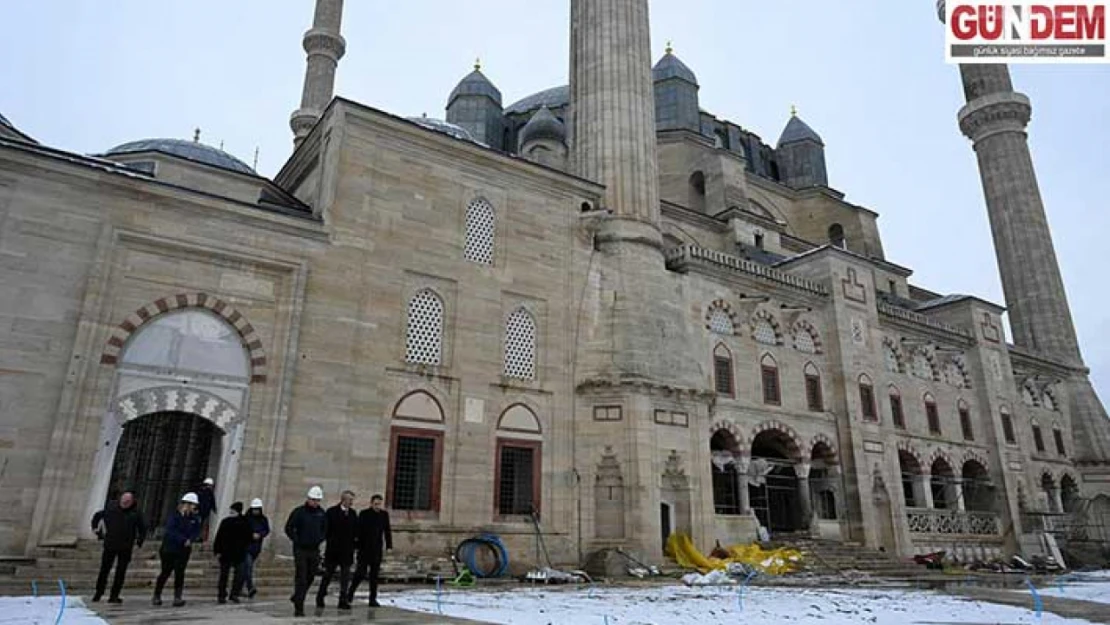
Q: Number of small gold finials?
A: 3